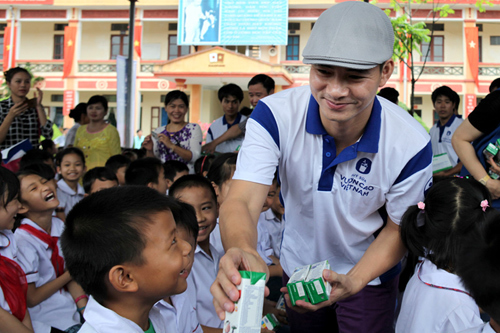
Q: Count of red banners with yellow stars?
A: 4